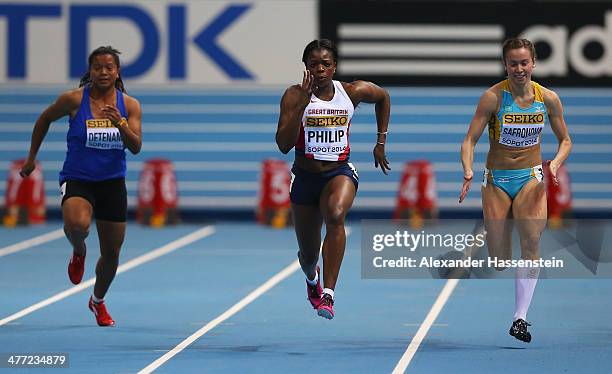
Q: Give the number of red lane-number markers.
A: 5